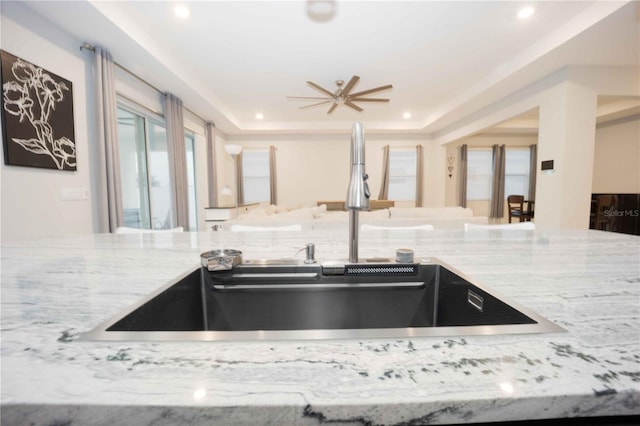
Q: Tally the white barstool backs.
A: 4